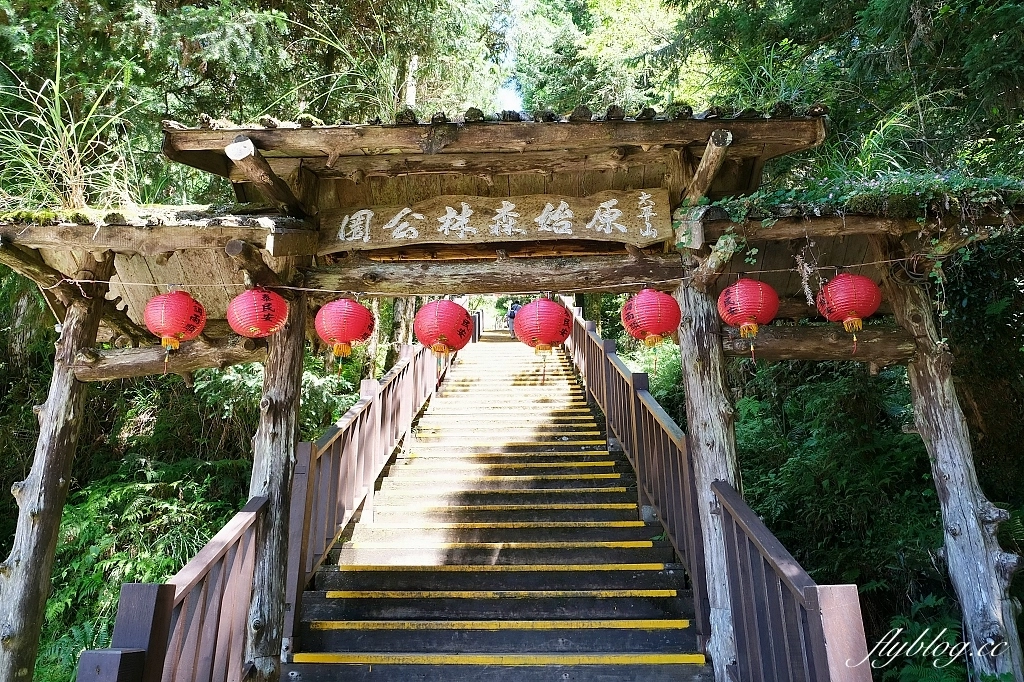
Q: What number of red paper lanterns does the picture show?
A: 8